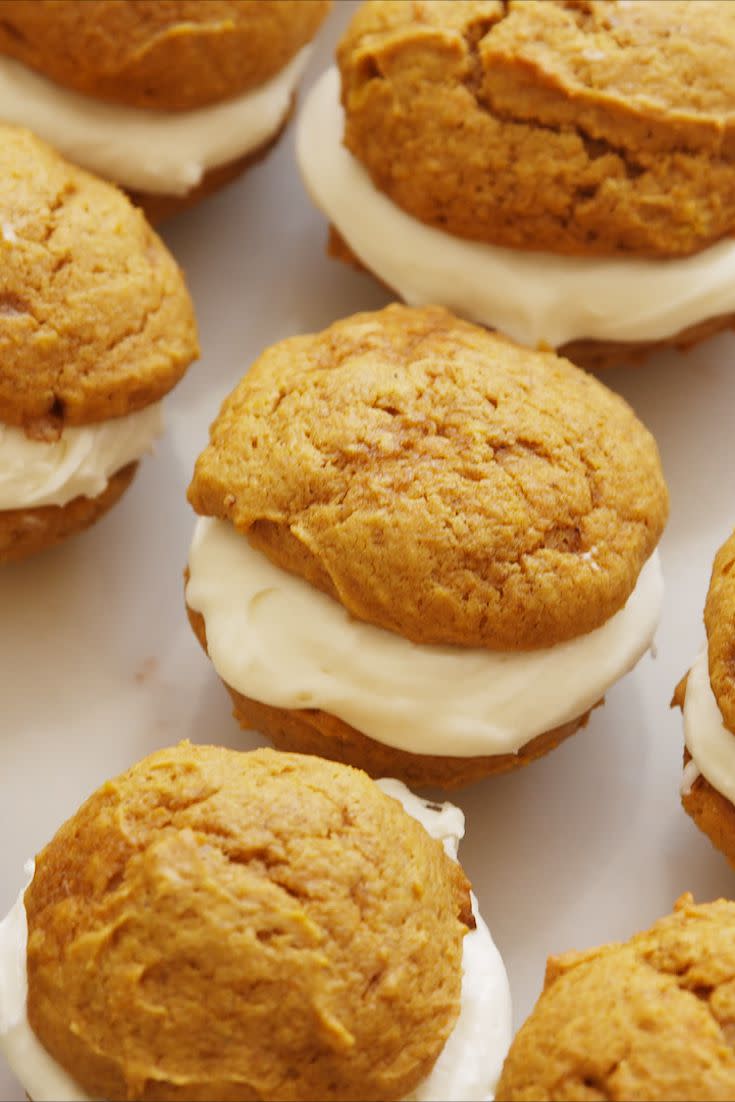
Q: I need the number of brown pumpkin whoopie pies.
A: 7